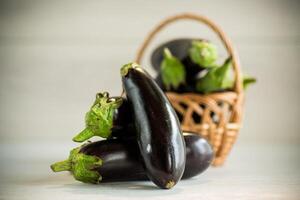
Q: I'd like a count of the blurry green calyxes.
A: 4